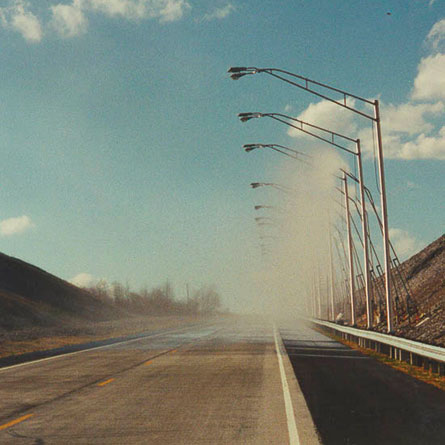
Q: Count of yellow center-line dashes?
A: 4